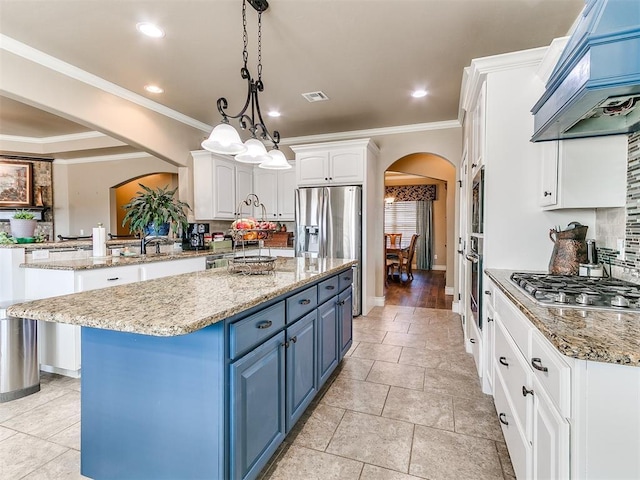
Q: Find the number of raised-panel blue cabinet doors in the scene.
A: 4